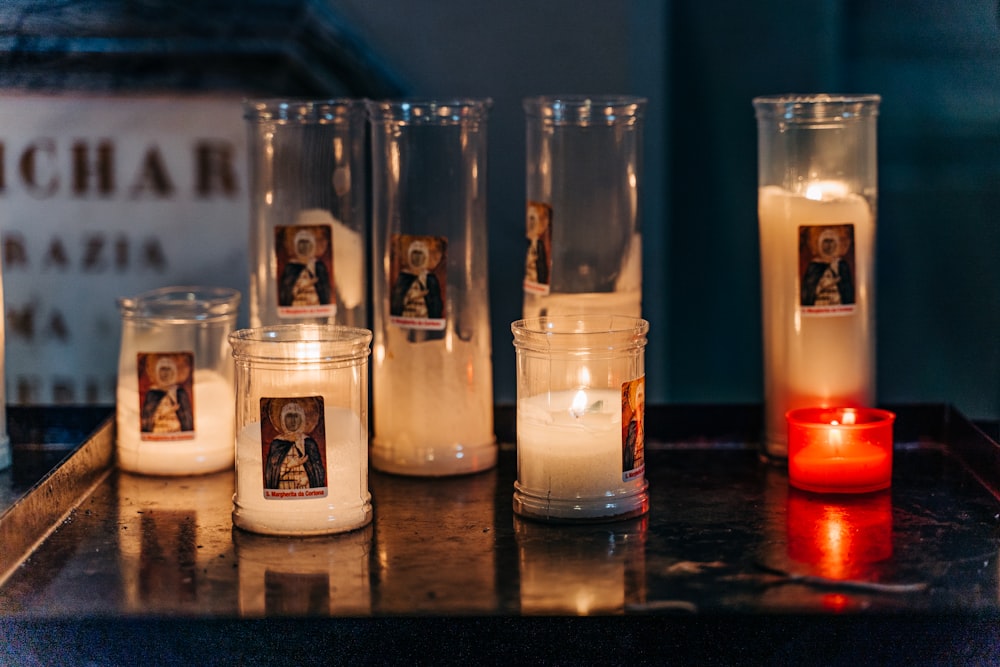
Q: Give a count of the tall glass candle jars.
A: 4